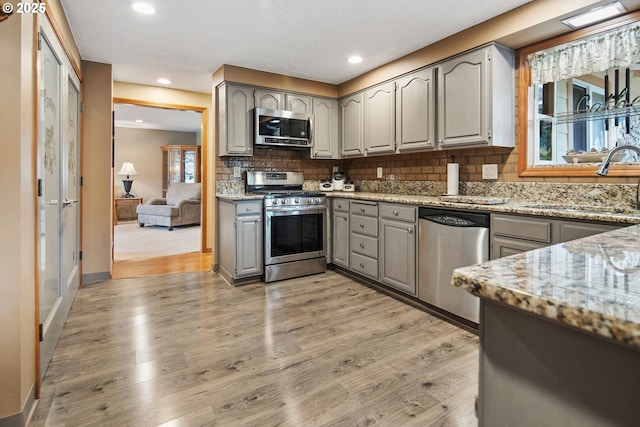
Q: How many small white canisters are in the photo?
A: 3